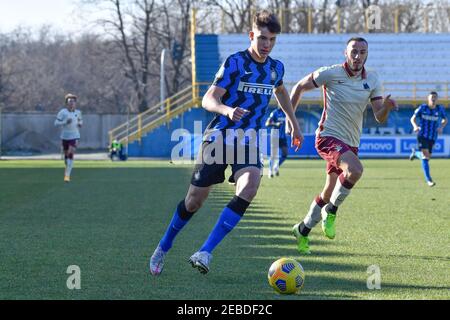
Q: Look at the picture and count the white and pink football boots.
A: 2